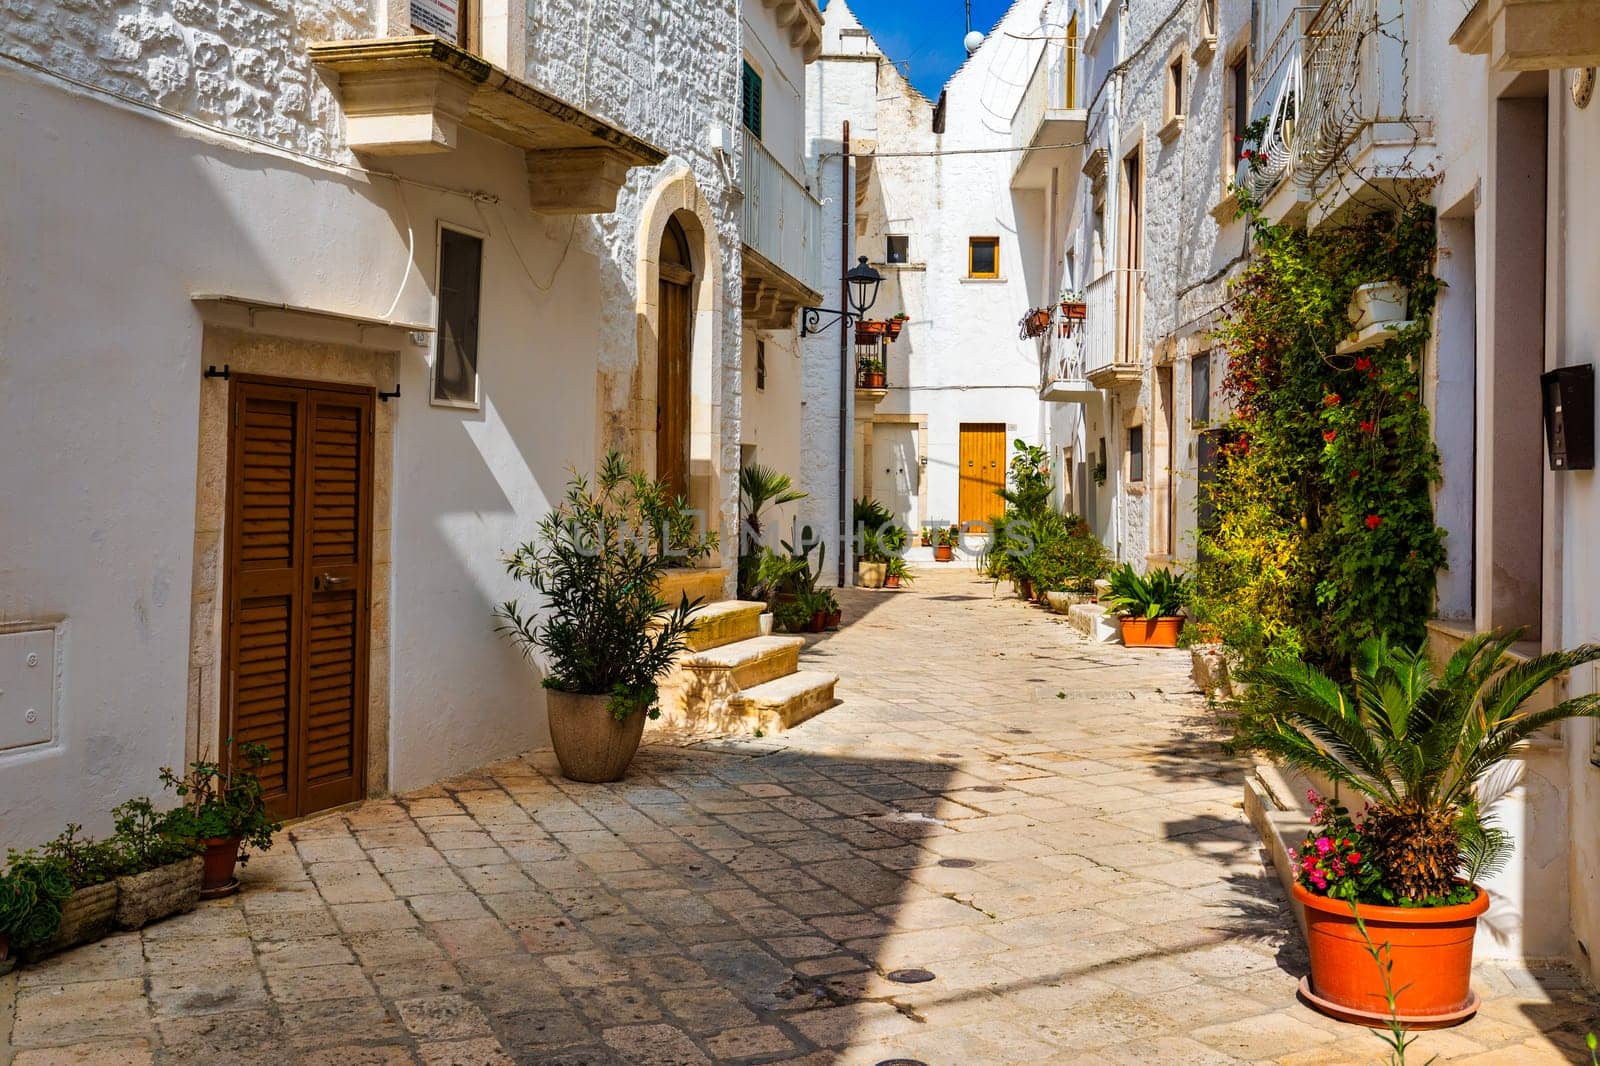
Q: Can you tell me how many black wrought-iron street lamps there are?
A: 1